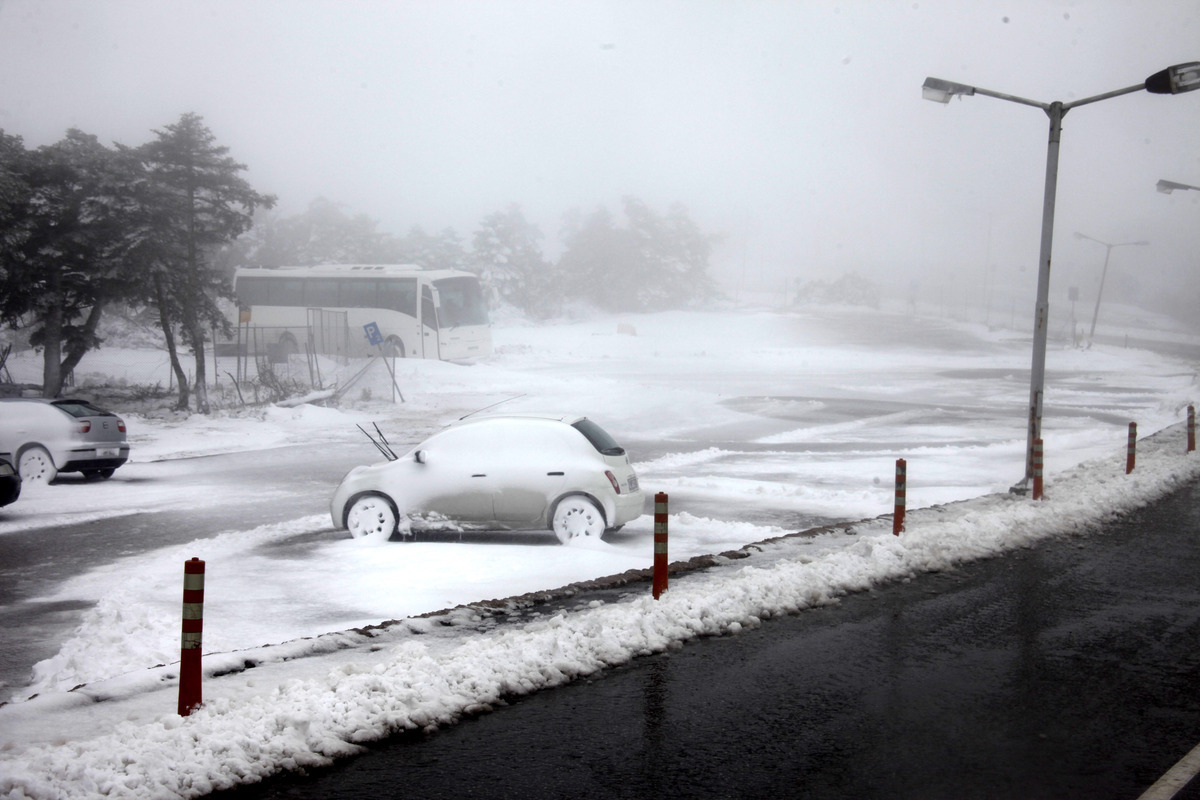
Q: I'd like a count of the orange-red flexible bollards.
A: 6